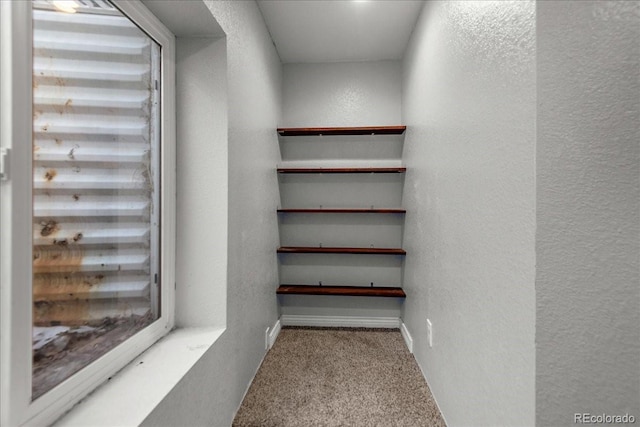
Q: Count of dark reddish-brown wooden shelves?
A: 5